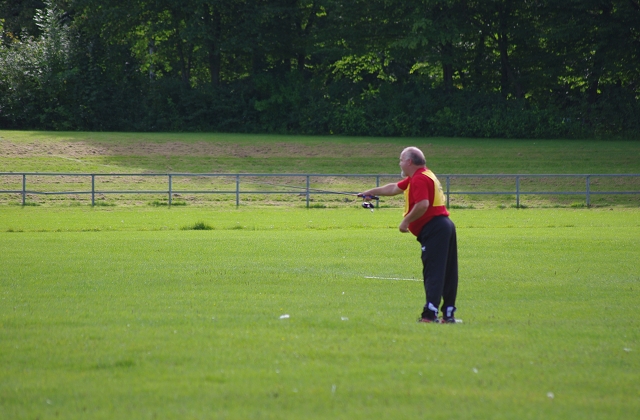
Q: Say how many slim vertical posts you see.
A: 9